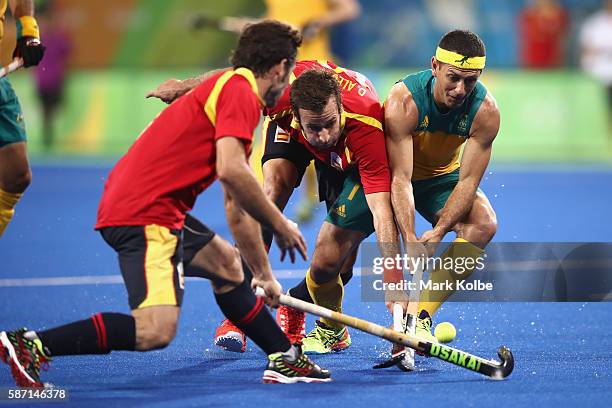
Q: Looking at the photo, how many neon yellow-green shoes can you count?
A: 2